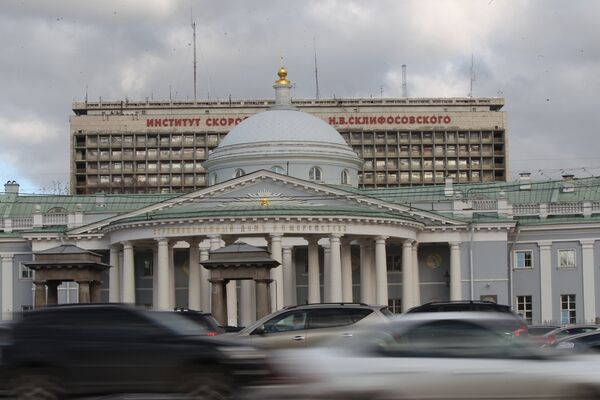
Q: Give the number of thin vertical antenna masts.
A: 4